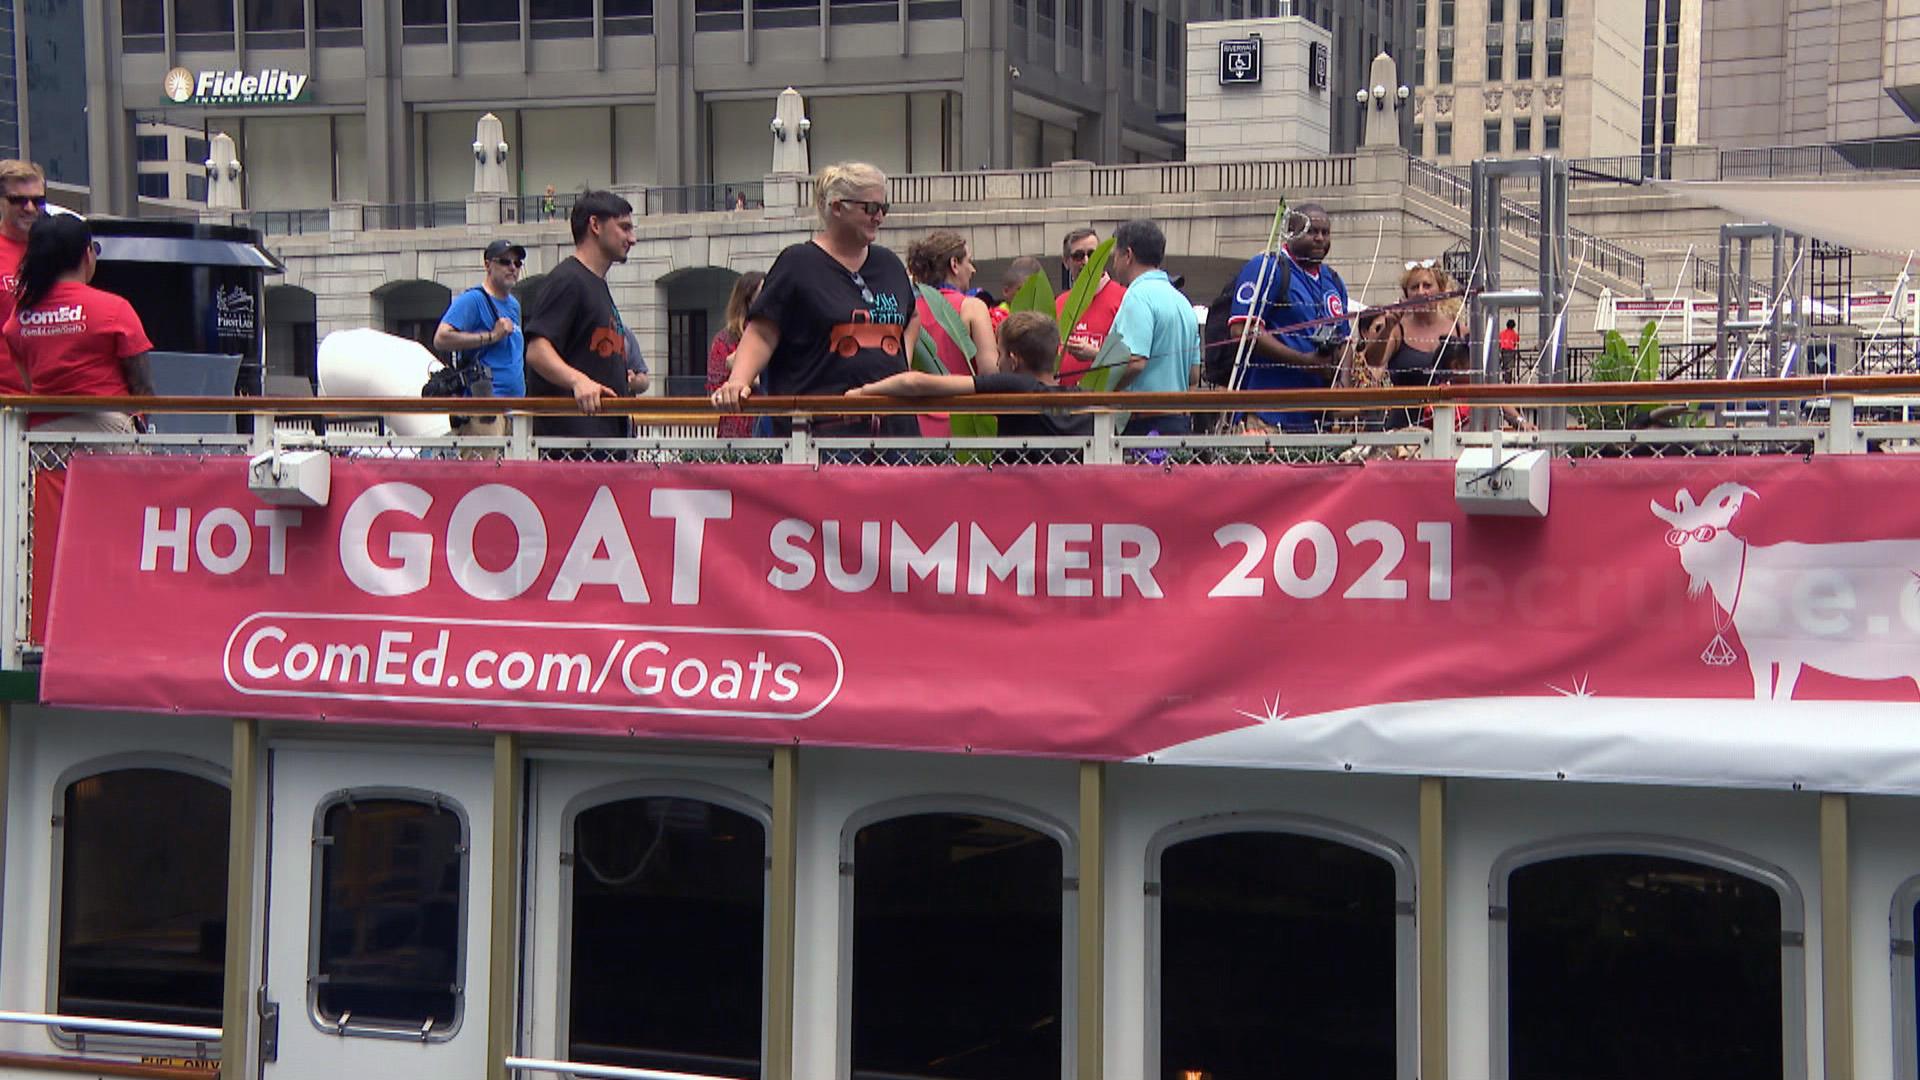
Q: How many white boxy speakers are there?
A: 2